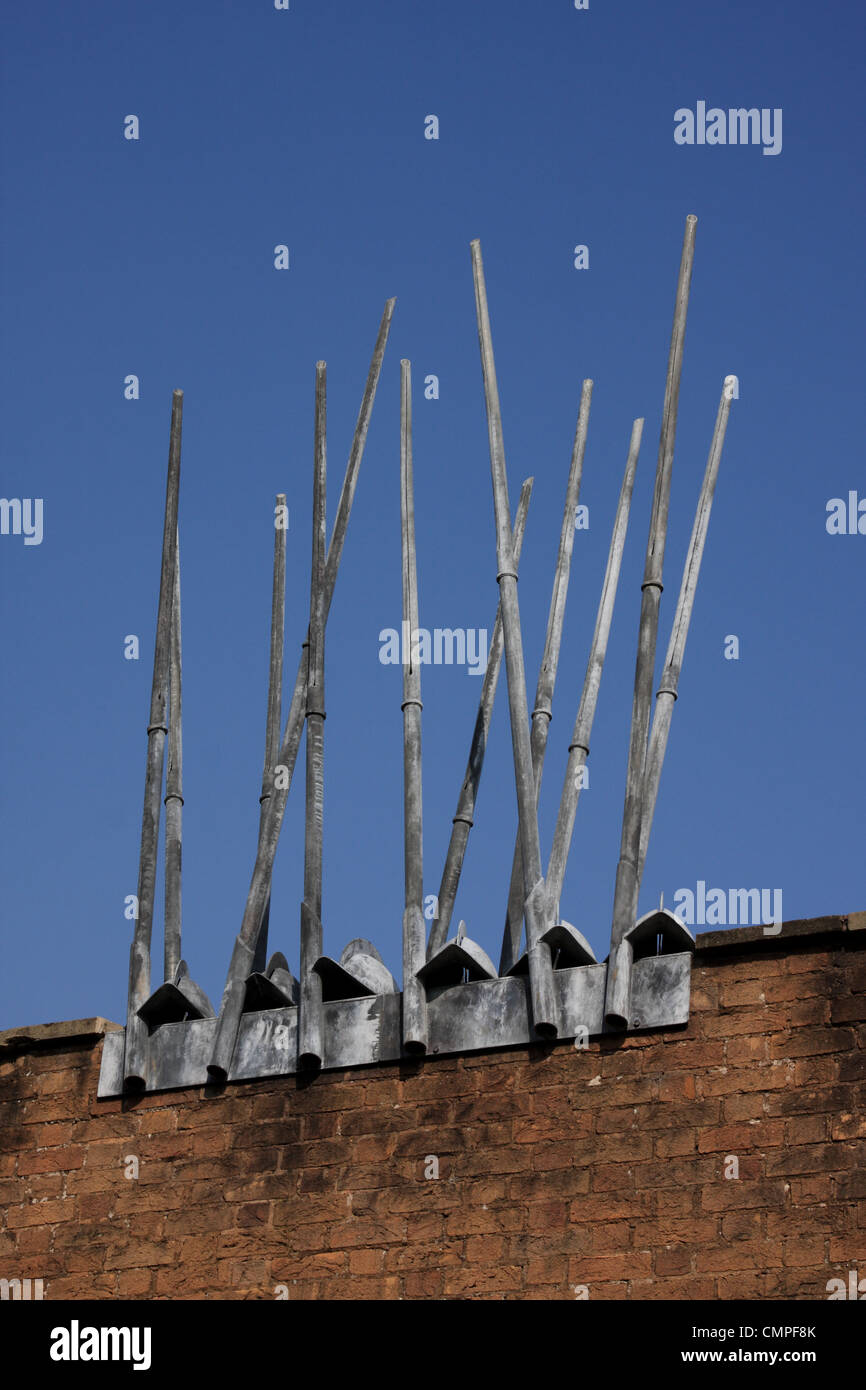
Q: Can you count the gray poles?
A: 12